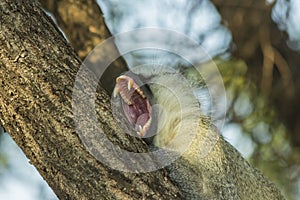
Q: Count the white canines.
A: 3